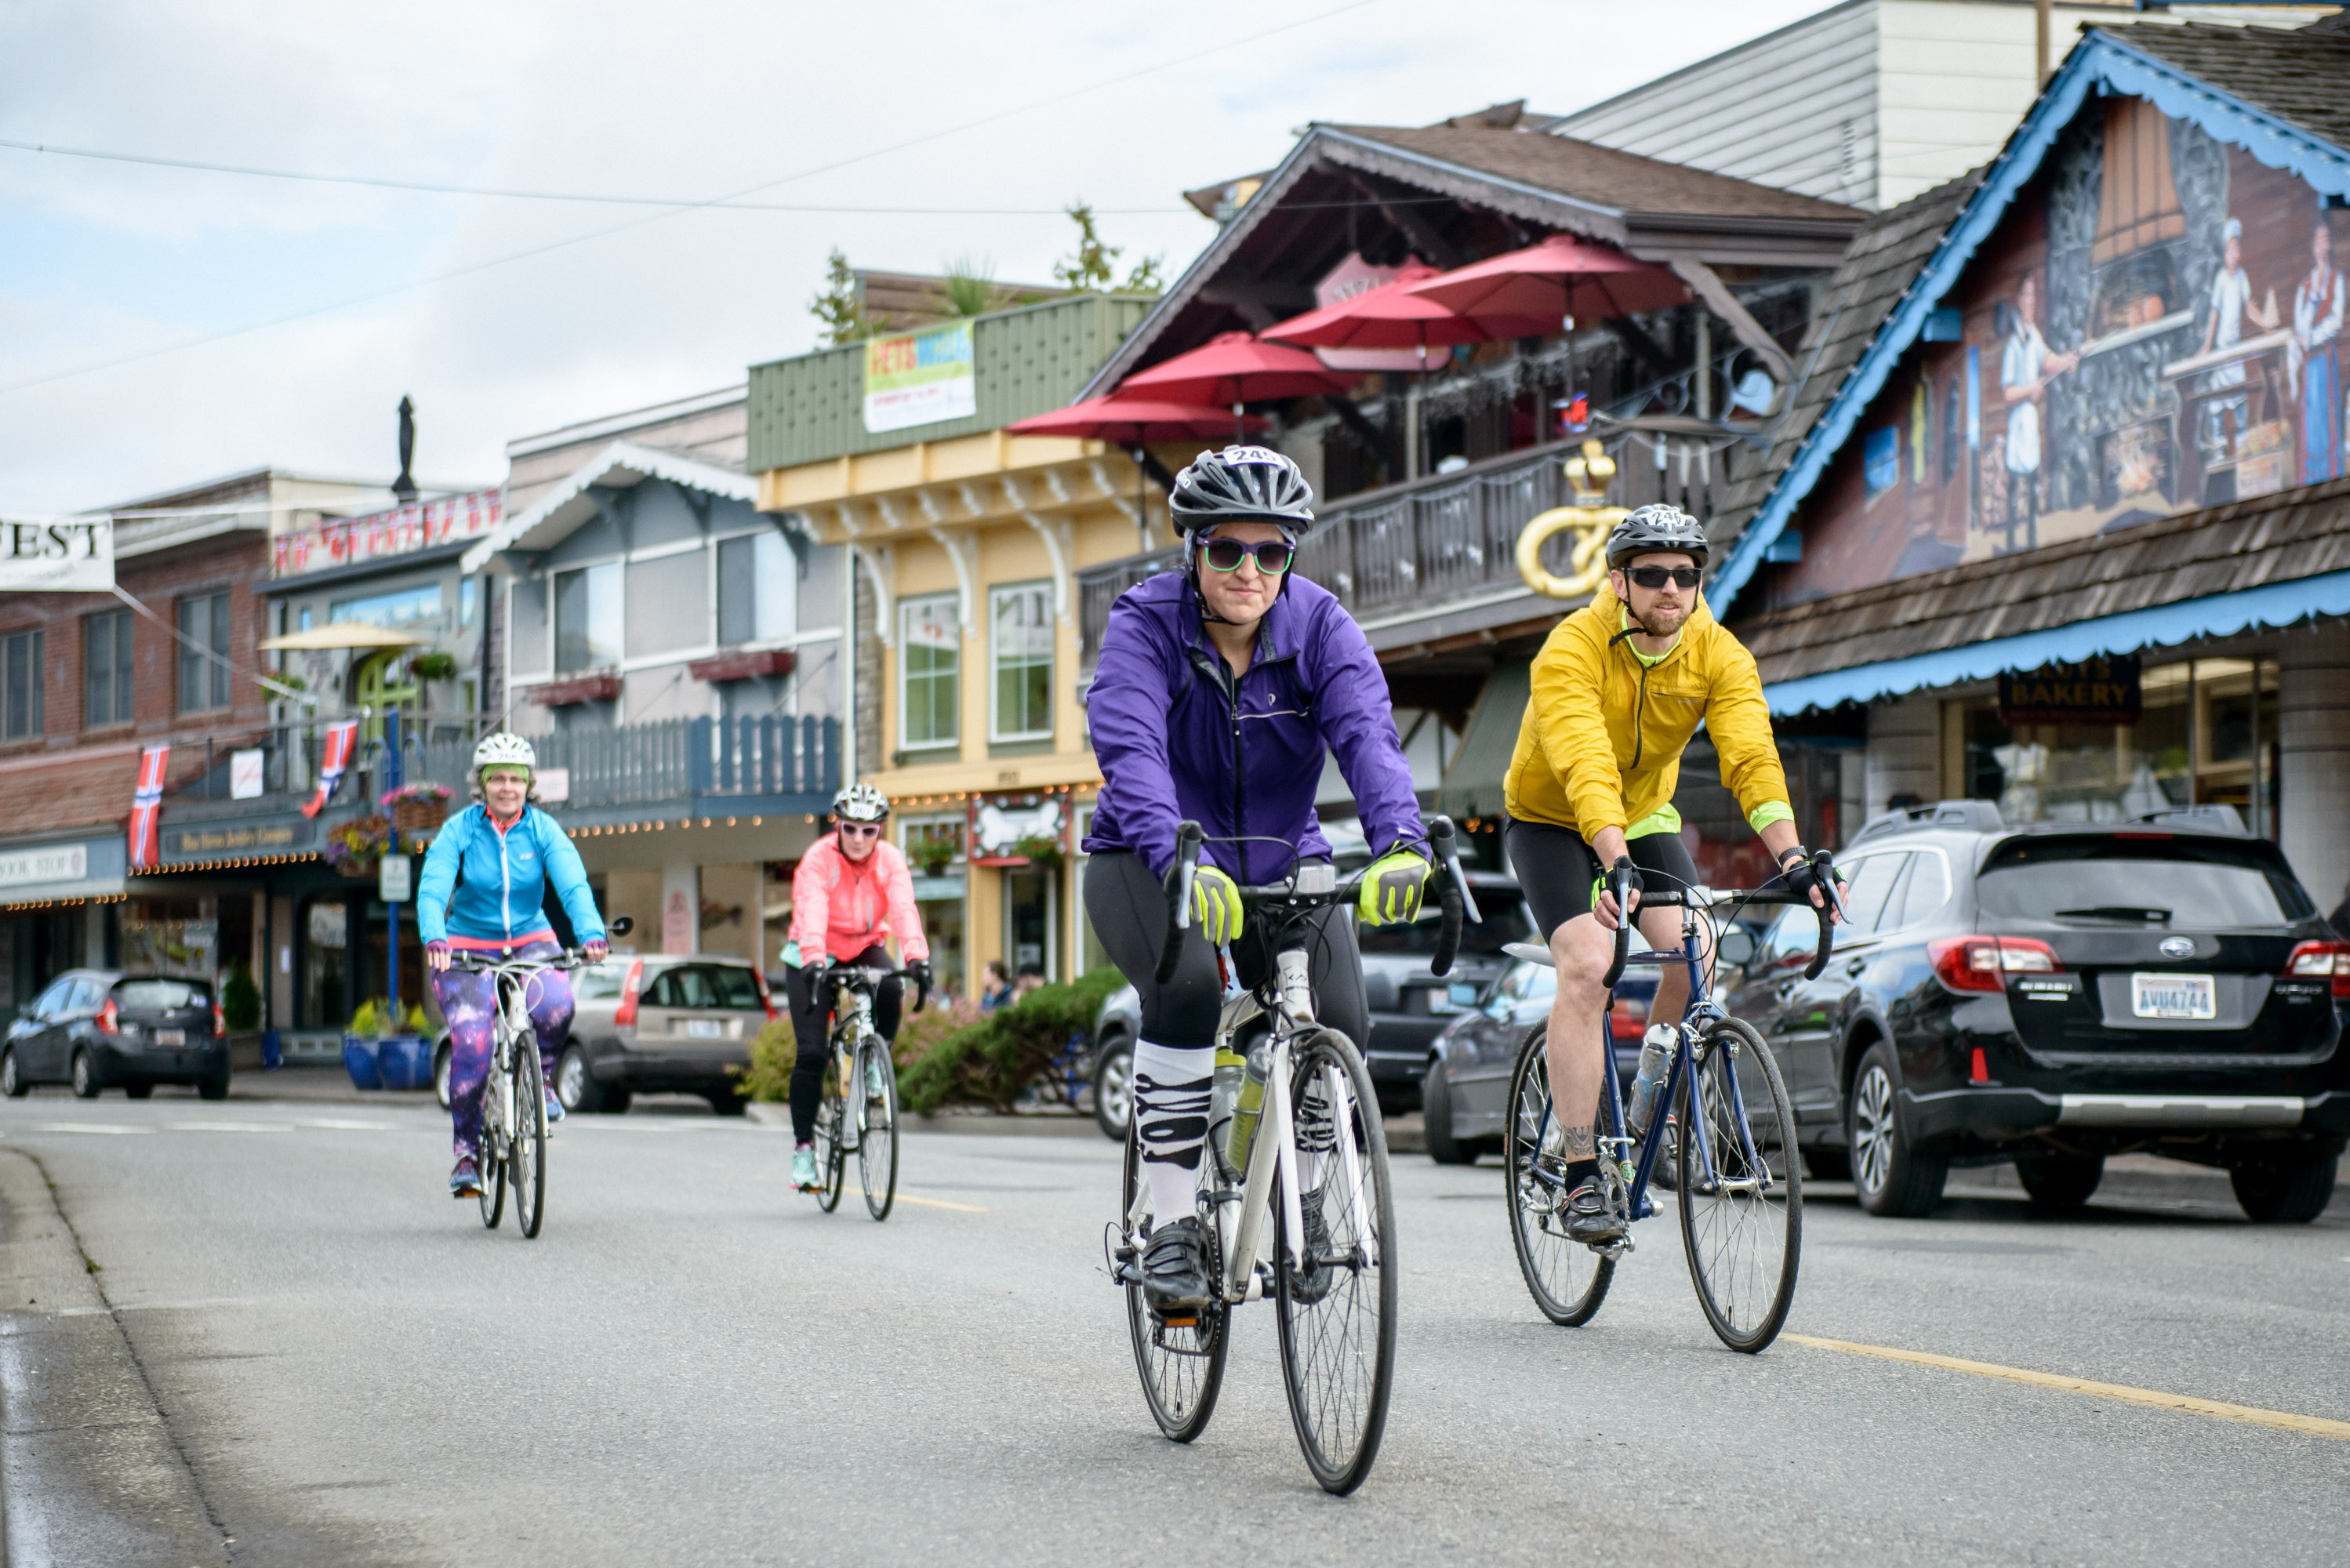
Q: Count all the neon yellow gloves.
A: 2